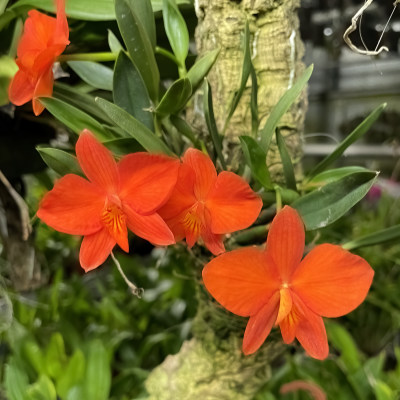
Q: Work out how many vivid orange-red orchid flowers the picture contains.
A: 4